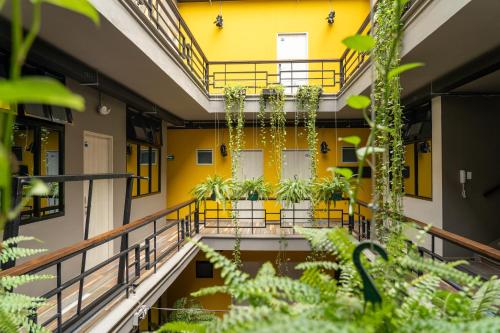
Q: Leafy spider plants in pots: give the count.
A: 4